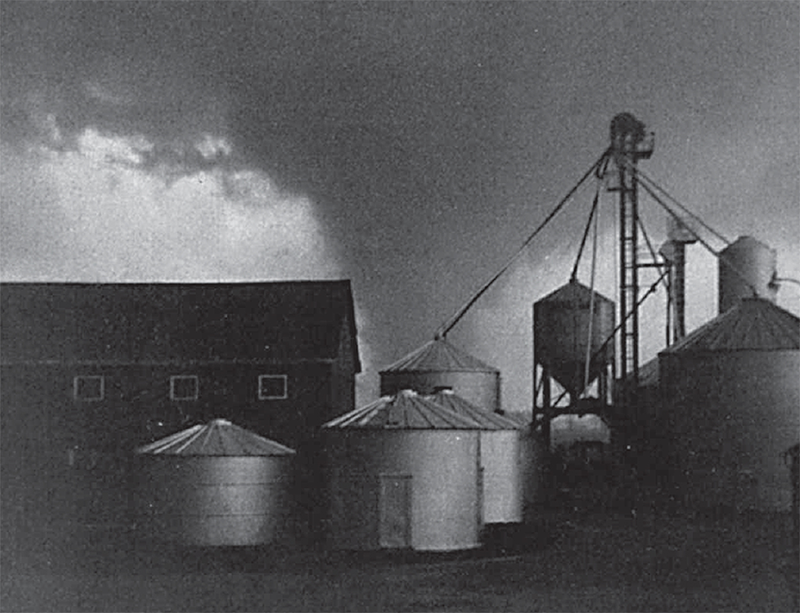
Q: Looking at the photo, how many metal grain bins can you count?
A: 7